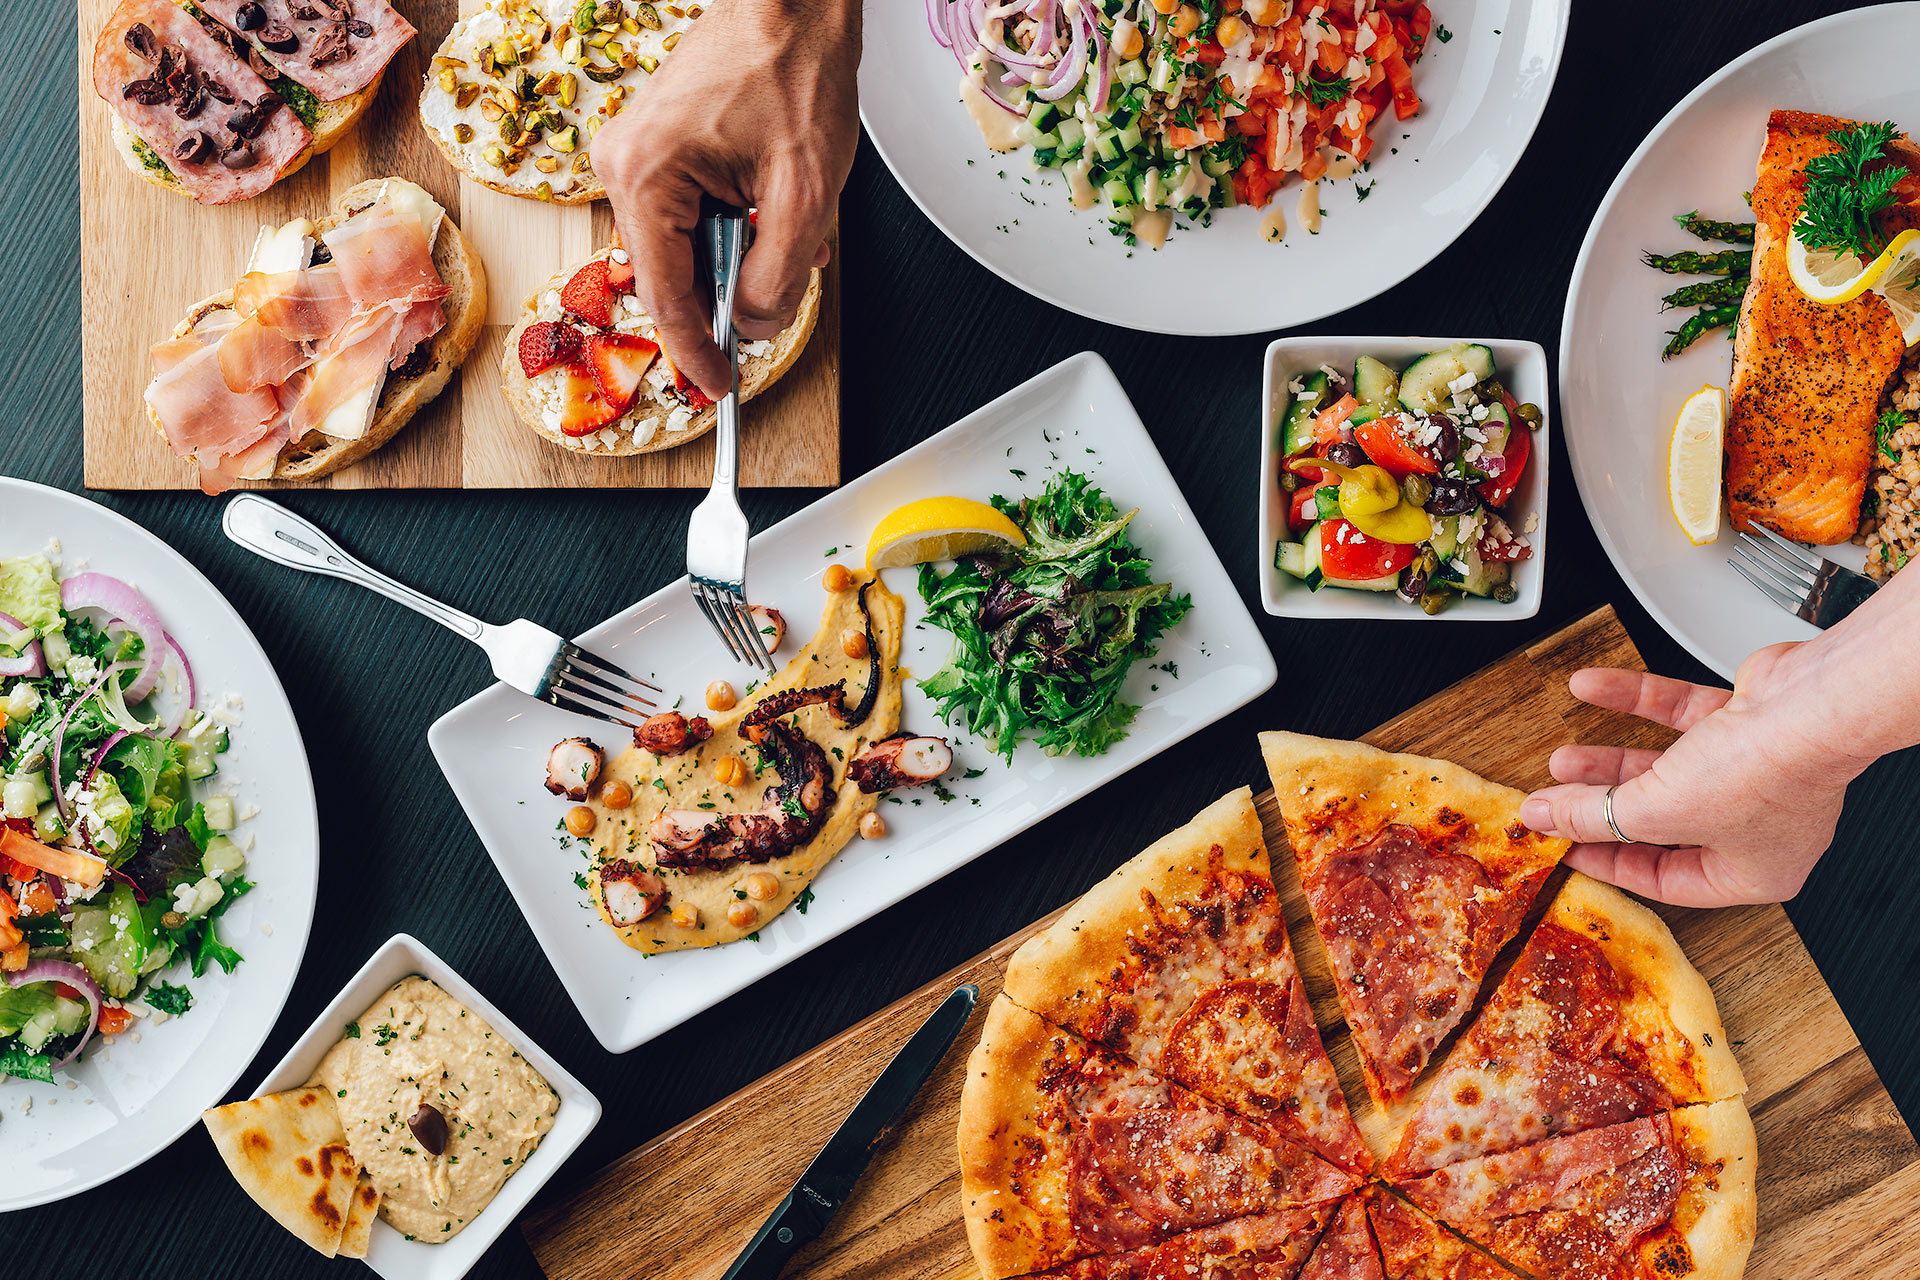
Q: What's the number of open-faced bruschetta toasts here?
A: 4